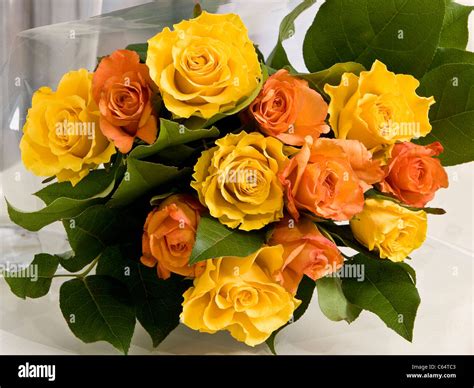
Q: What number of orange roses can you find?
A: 6